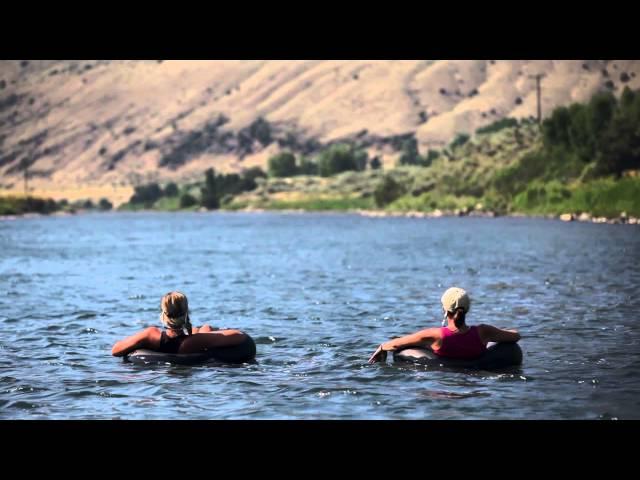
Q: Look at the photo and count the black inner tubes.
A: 2